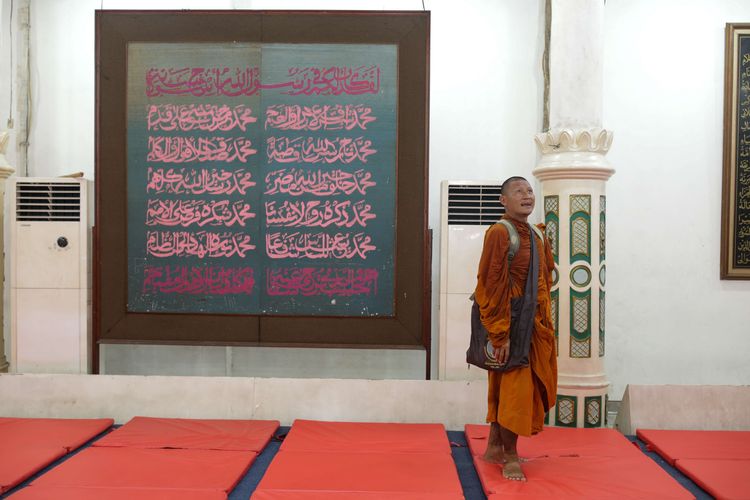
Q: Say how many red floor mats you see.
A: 5